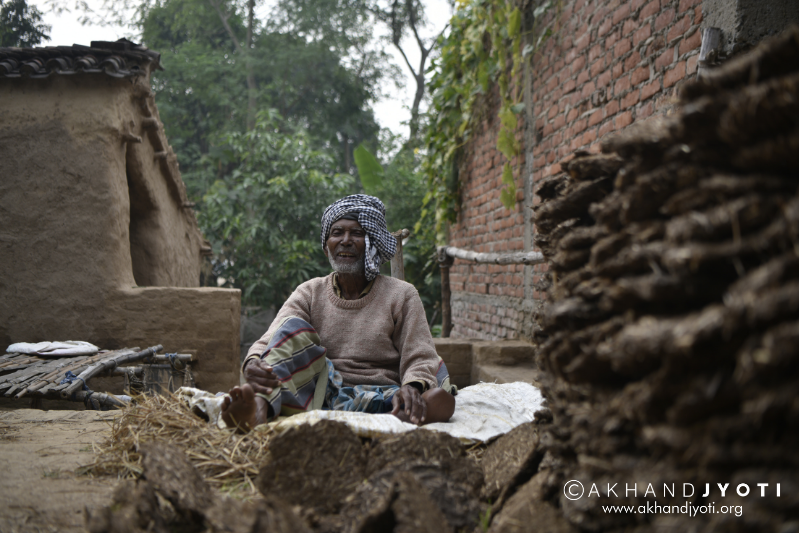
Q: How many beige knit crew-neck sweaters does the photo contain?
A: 1